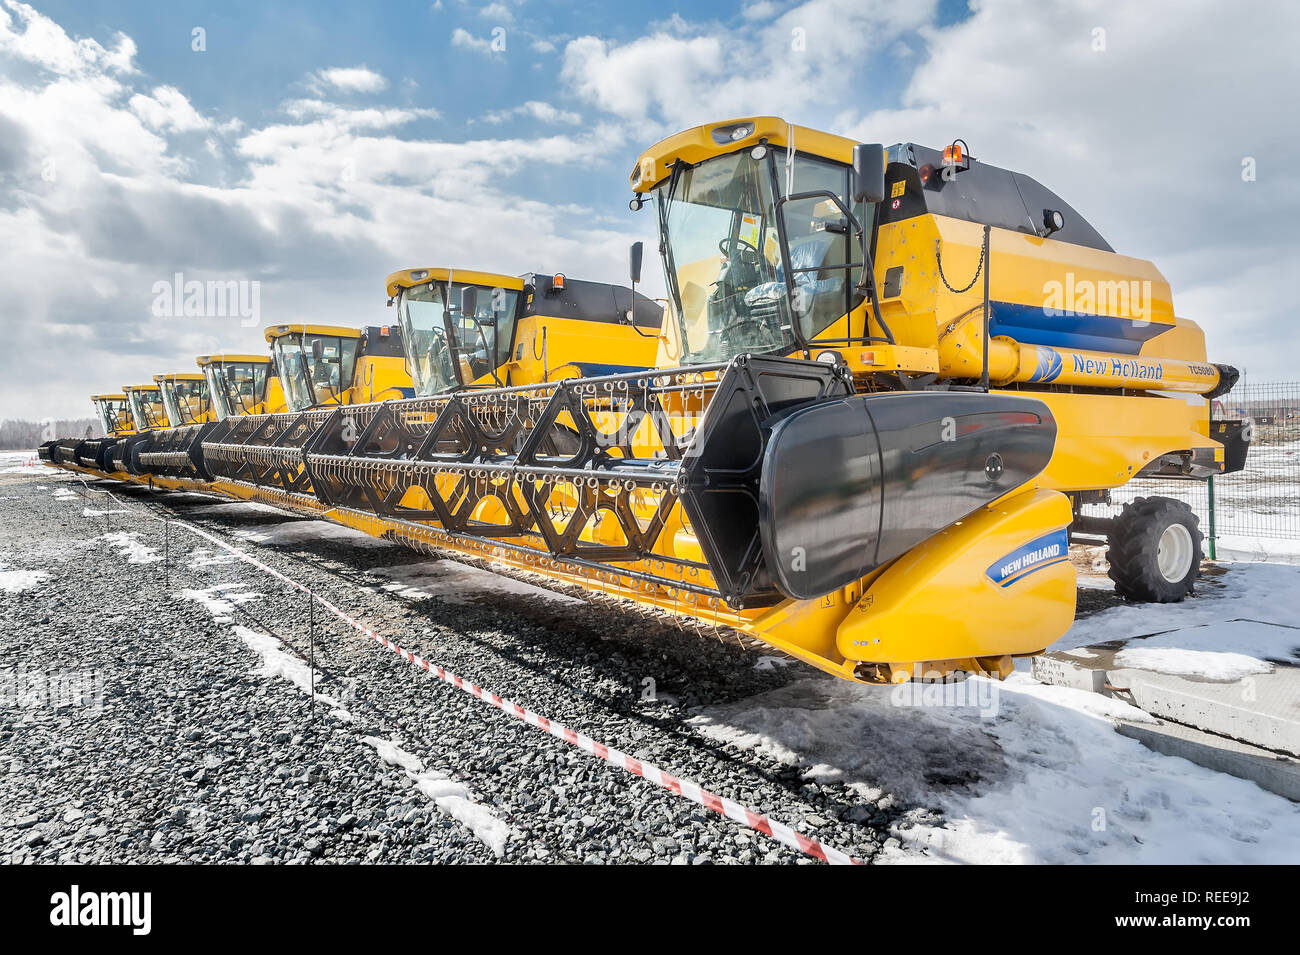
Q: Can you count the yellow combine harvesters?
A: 7